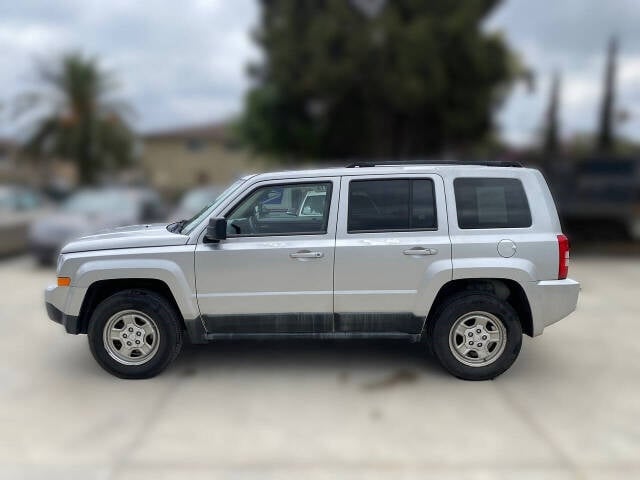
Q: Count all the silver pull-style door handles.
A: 2